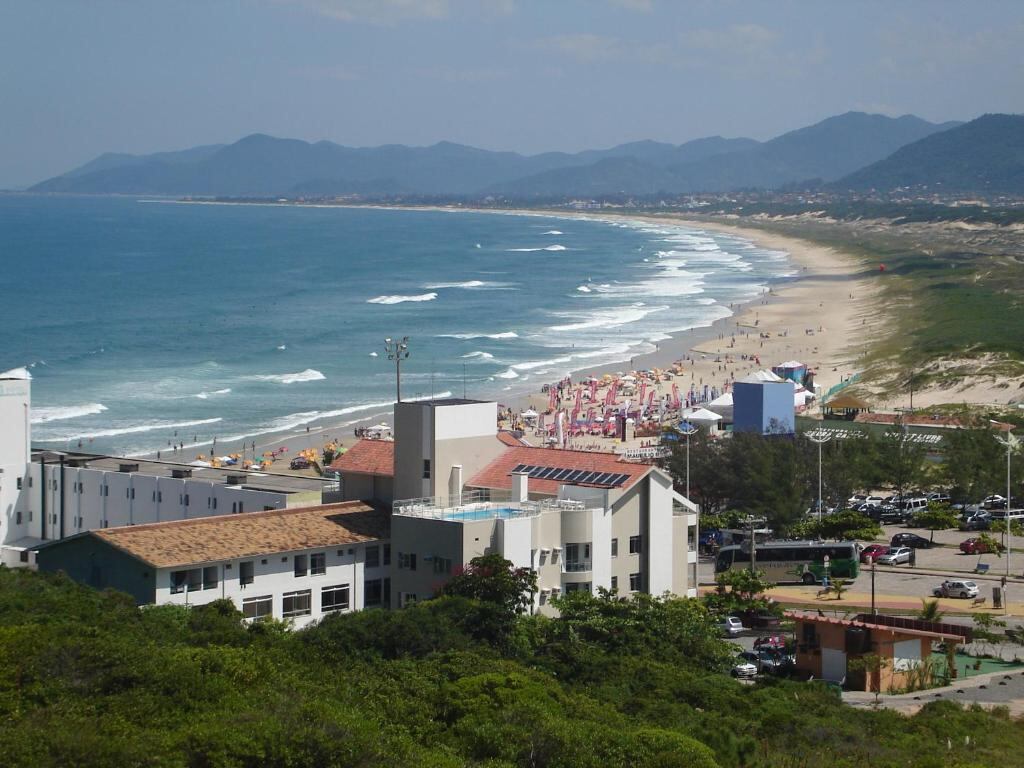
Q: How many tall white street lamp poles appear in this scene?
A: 3